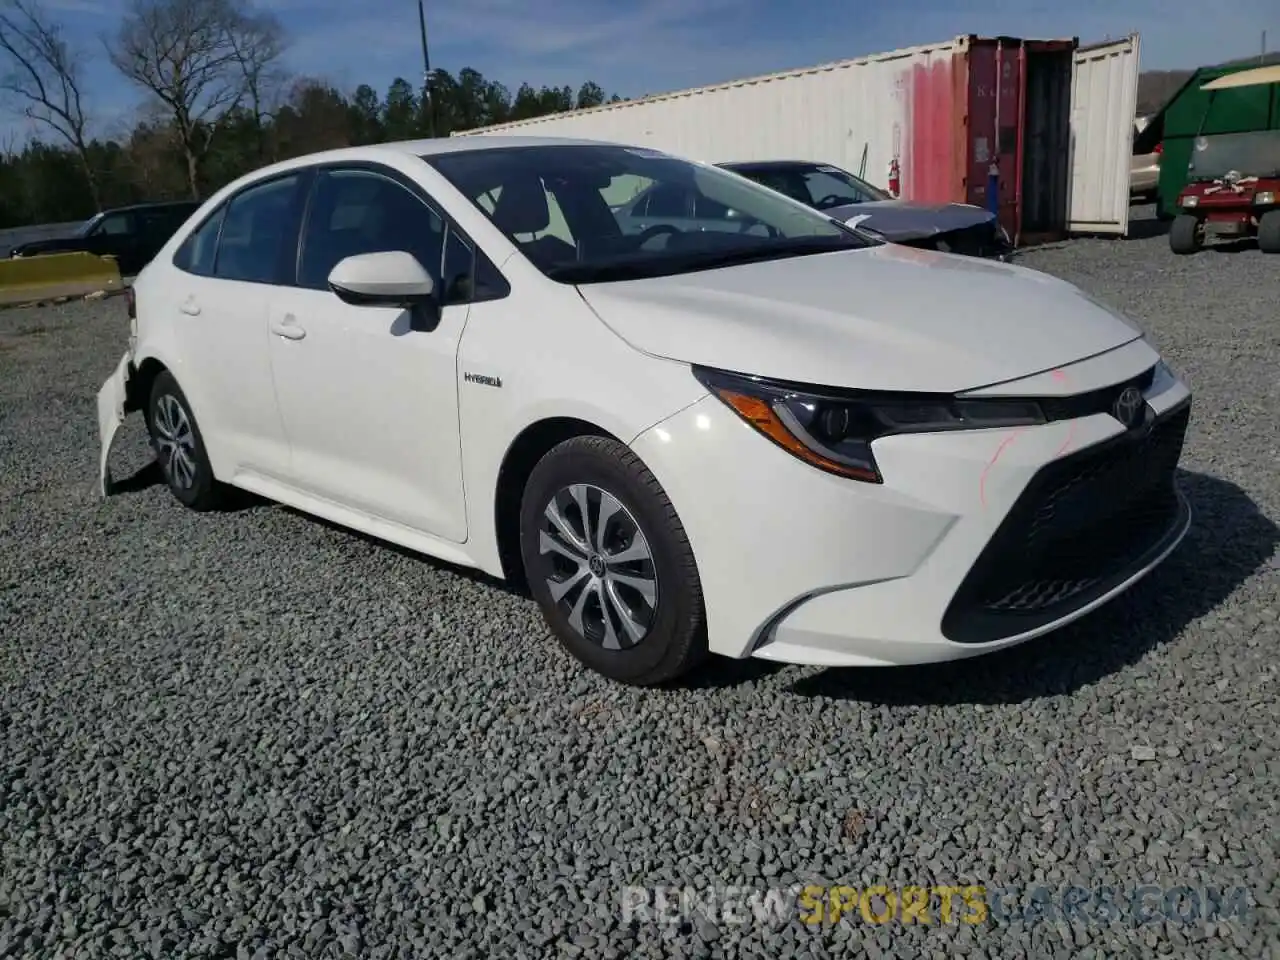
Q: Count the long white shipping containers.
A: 1